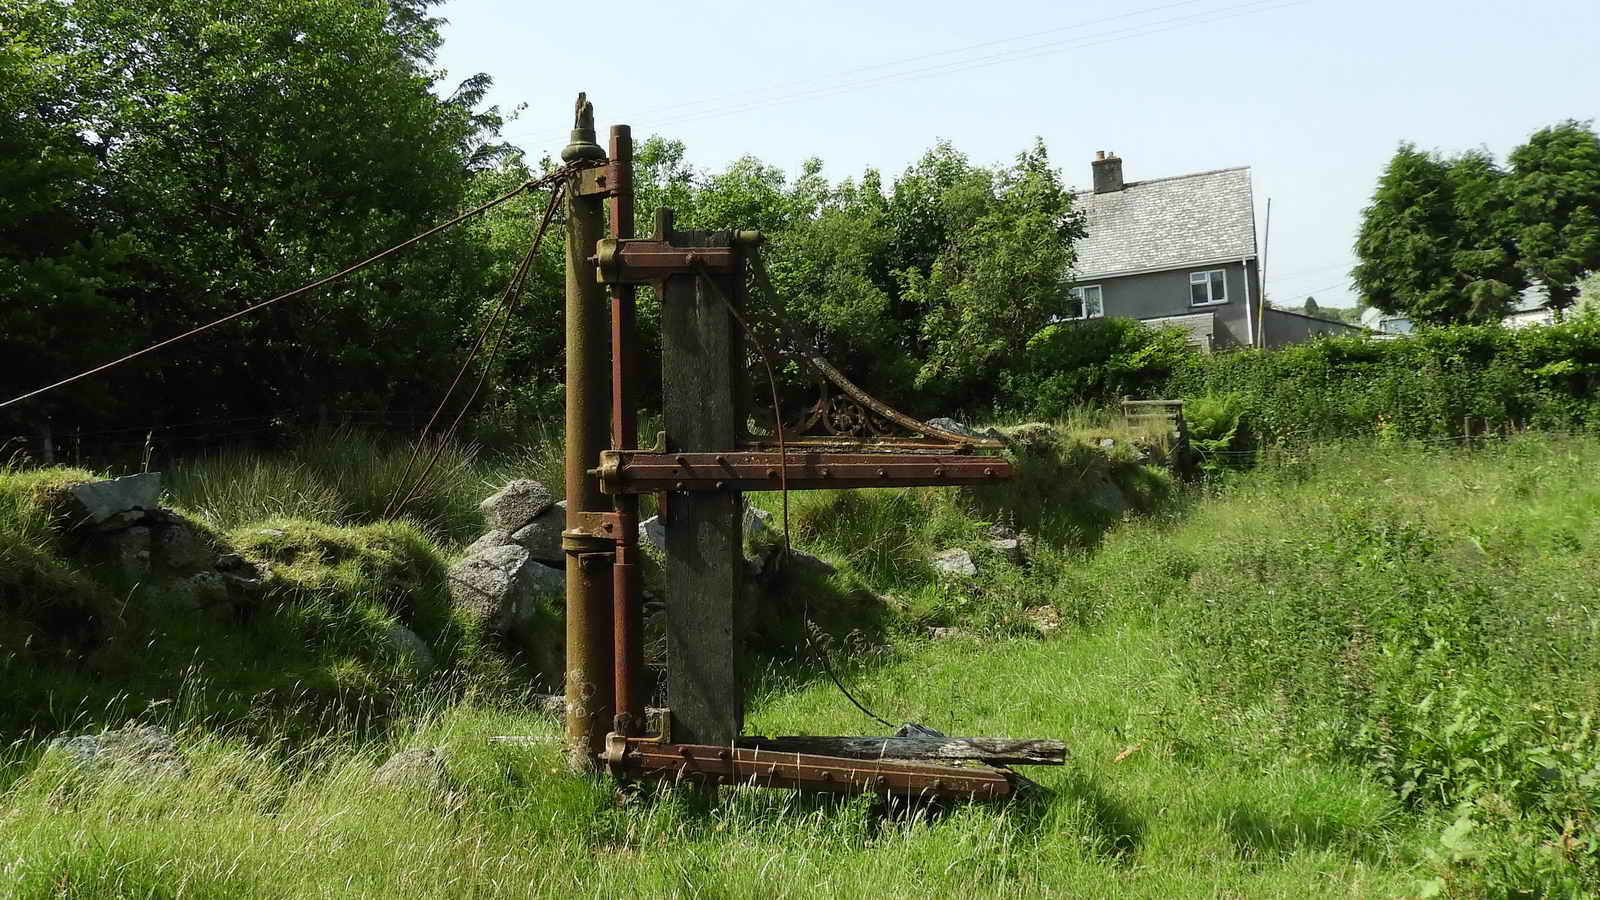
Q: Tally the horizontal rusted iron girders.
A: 3